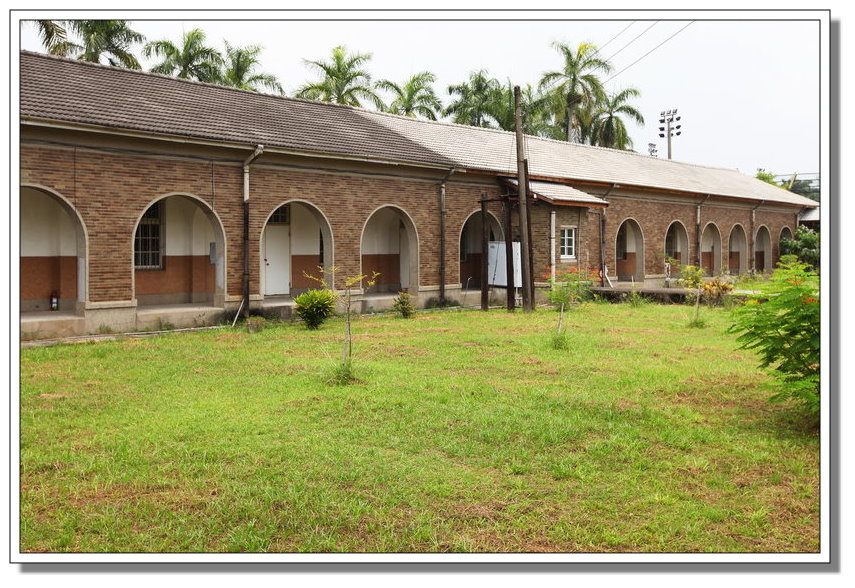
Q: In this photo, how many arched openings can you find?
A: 11